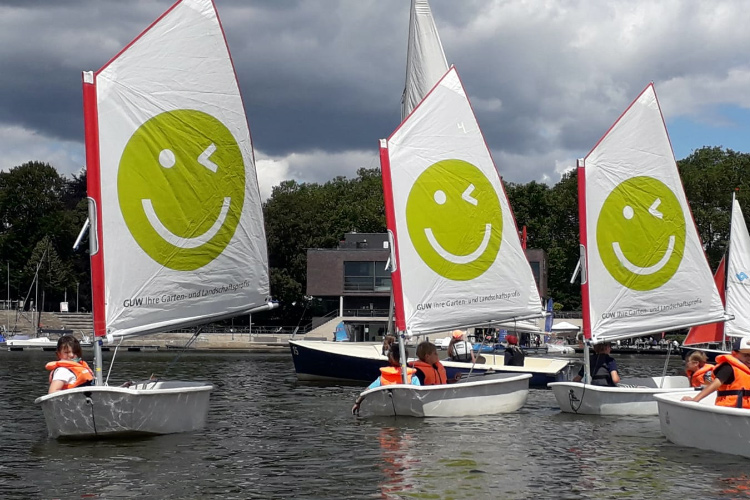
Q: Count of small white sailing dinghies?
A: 4